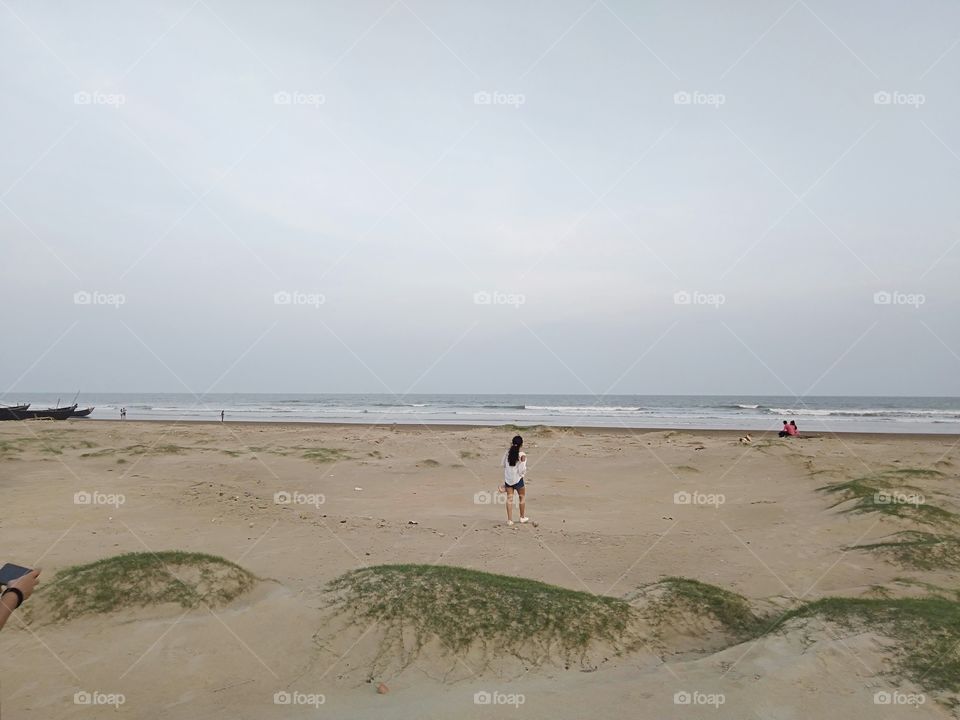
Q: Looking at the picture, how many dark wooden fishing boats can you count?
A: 3